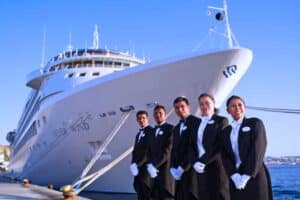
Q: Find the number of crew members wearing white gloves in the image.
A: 5